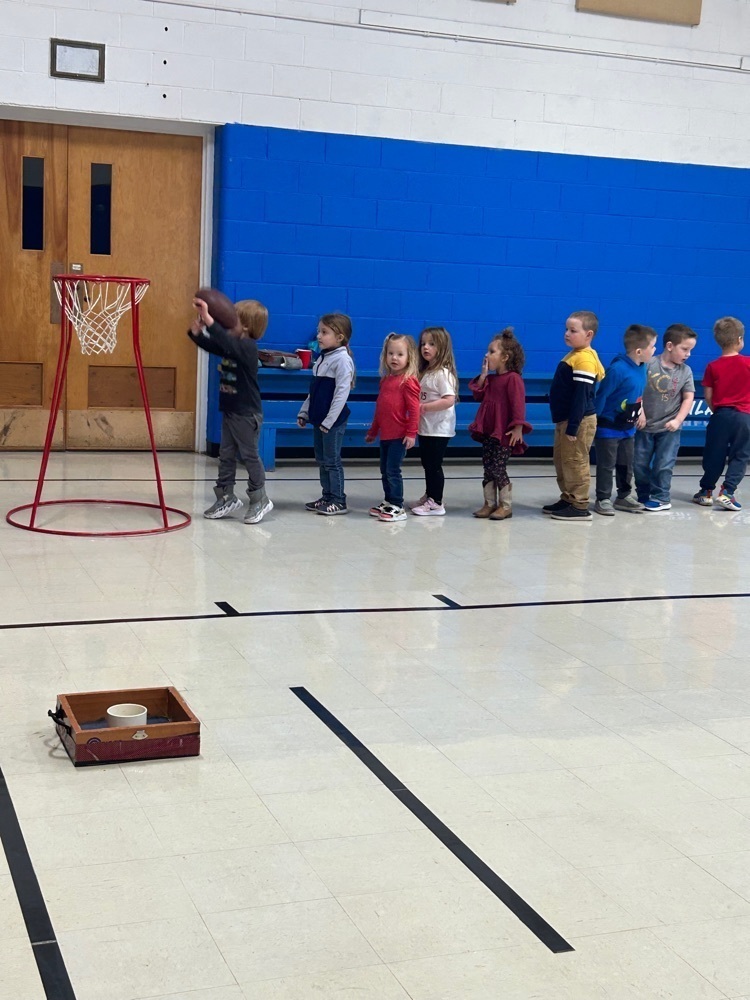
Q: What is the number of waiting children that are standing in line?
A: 8